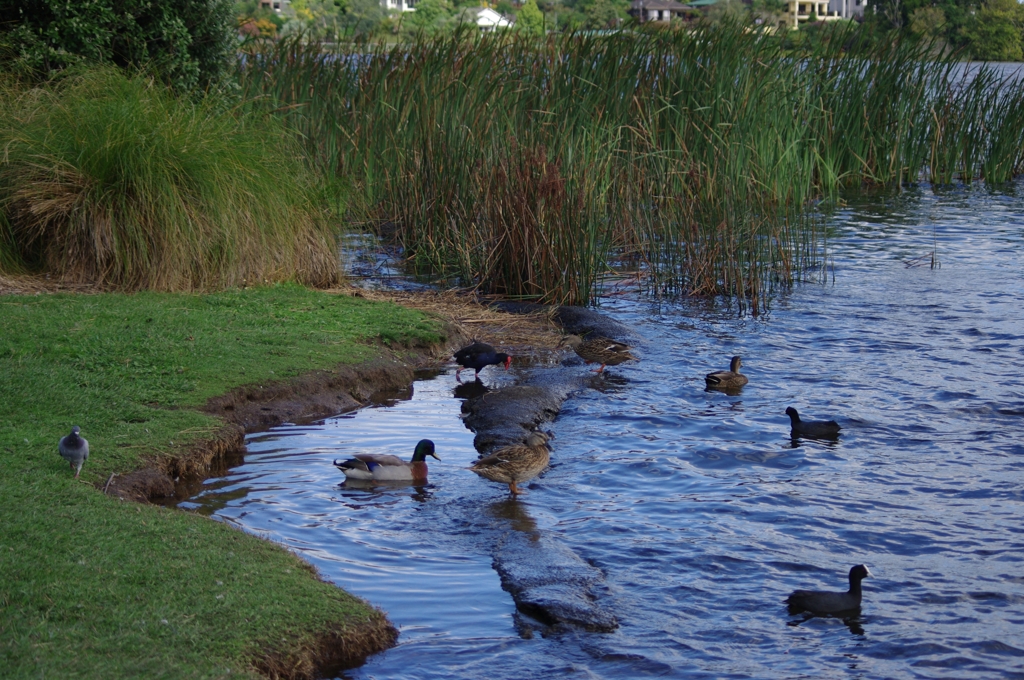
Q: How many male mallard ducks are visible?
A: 1